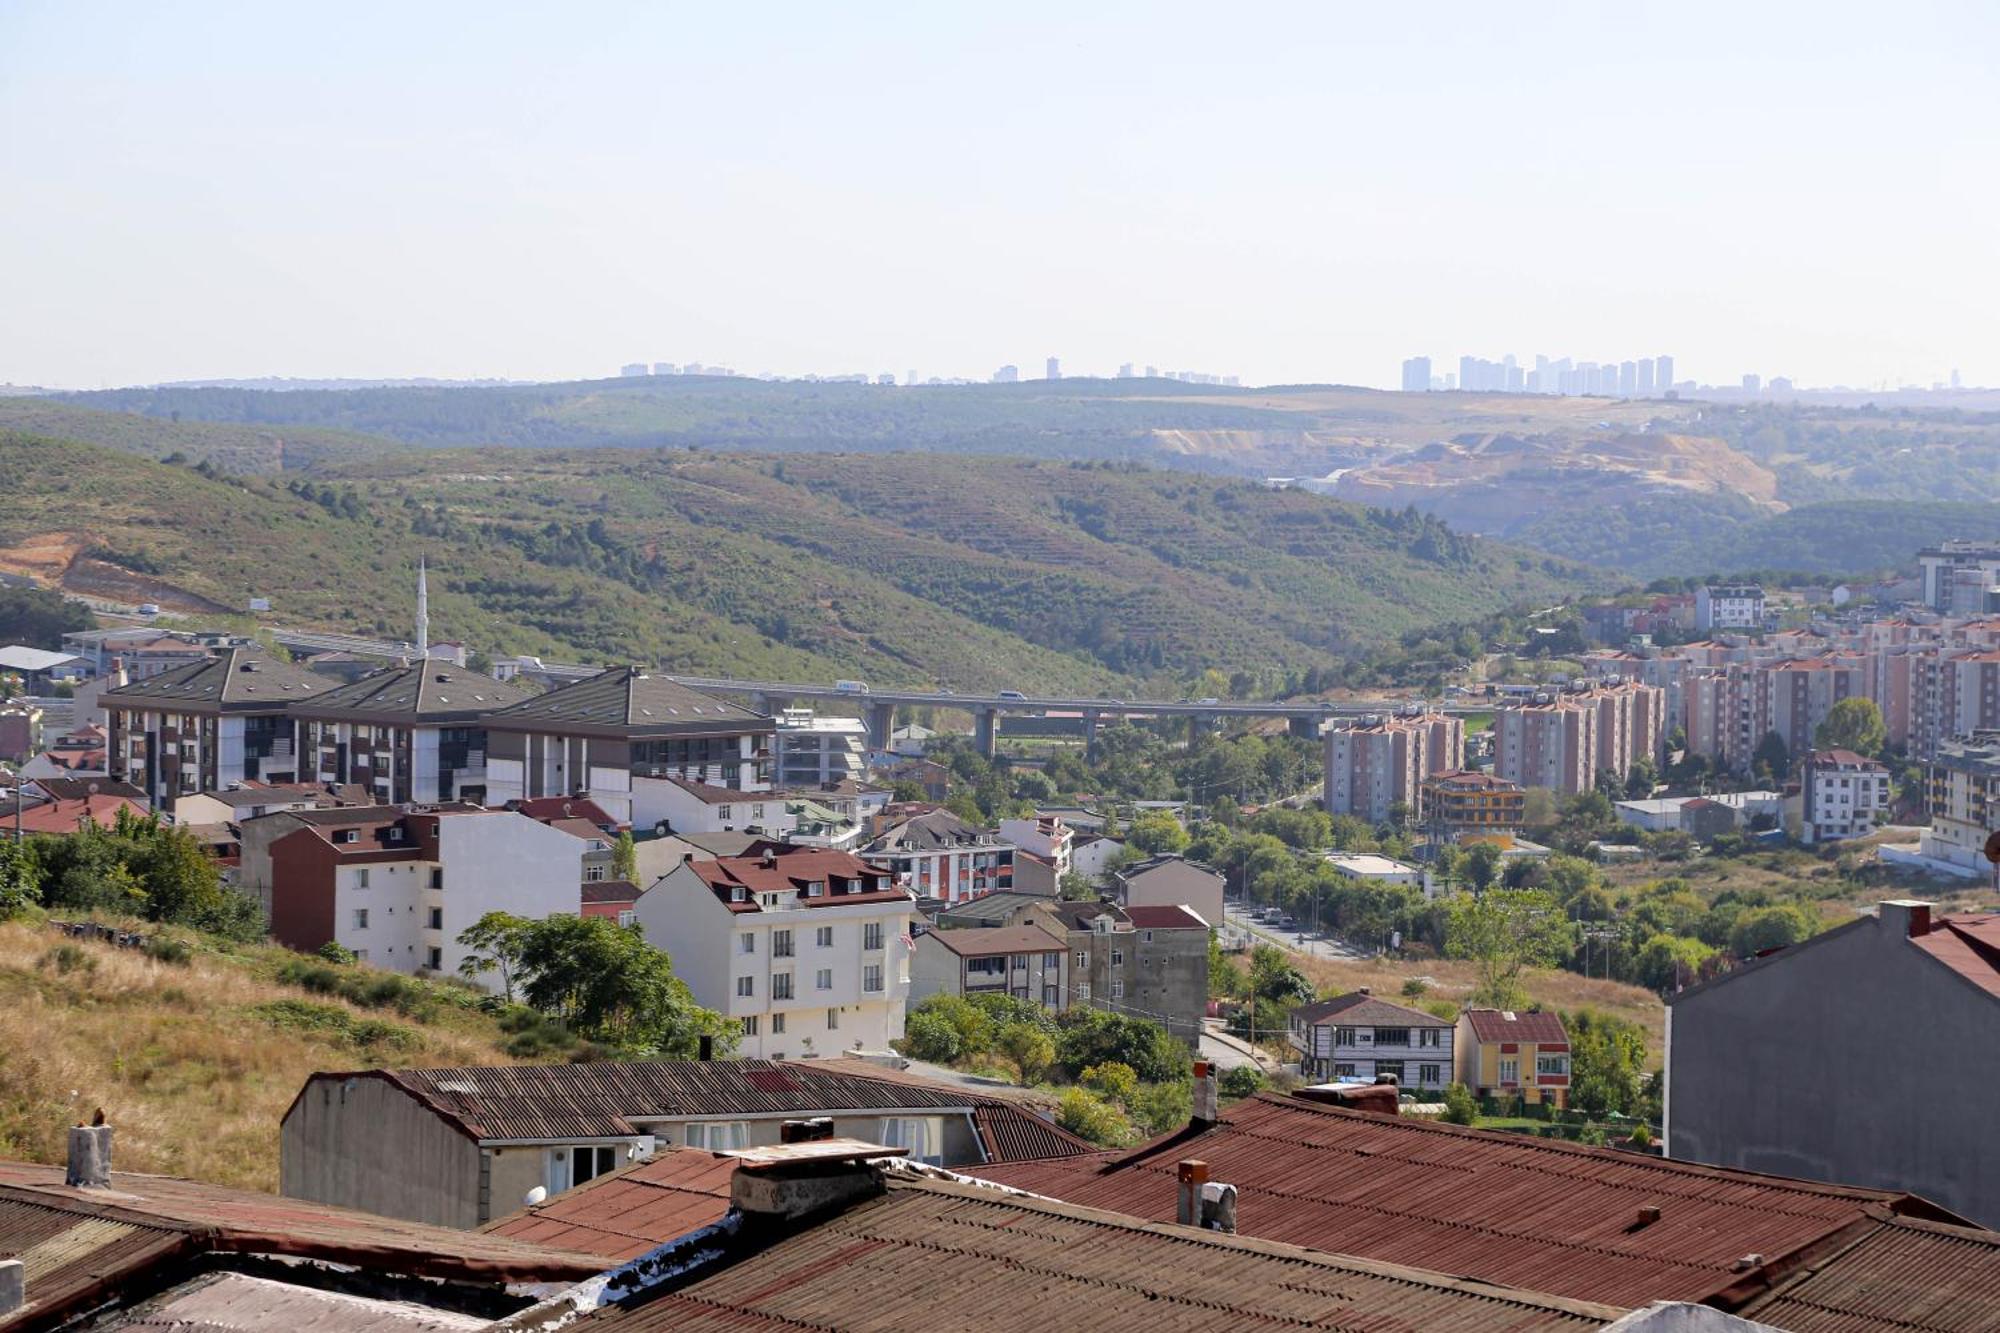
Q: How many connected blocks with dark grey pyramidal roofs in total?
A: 3